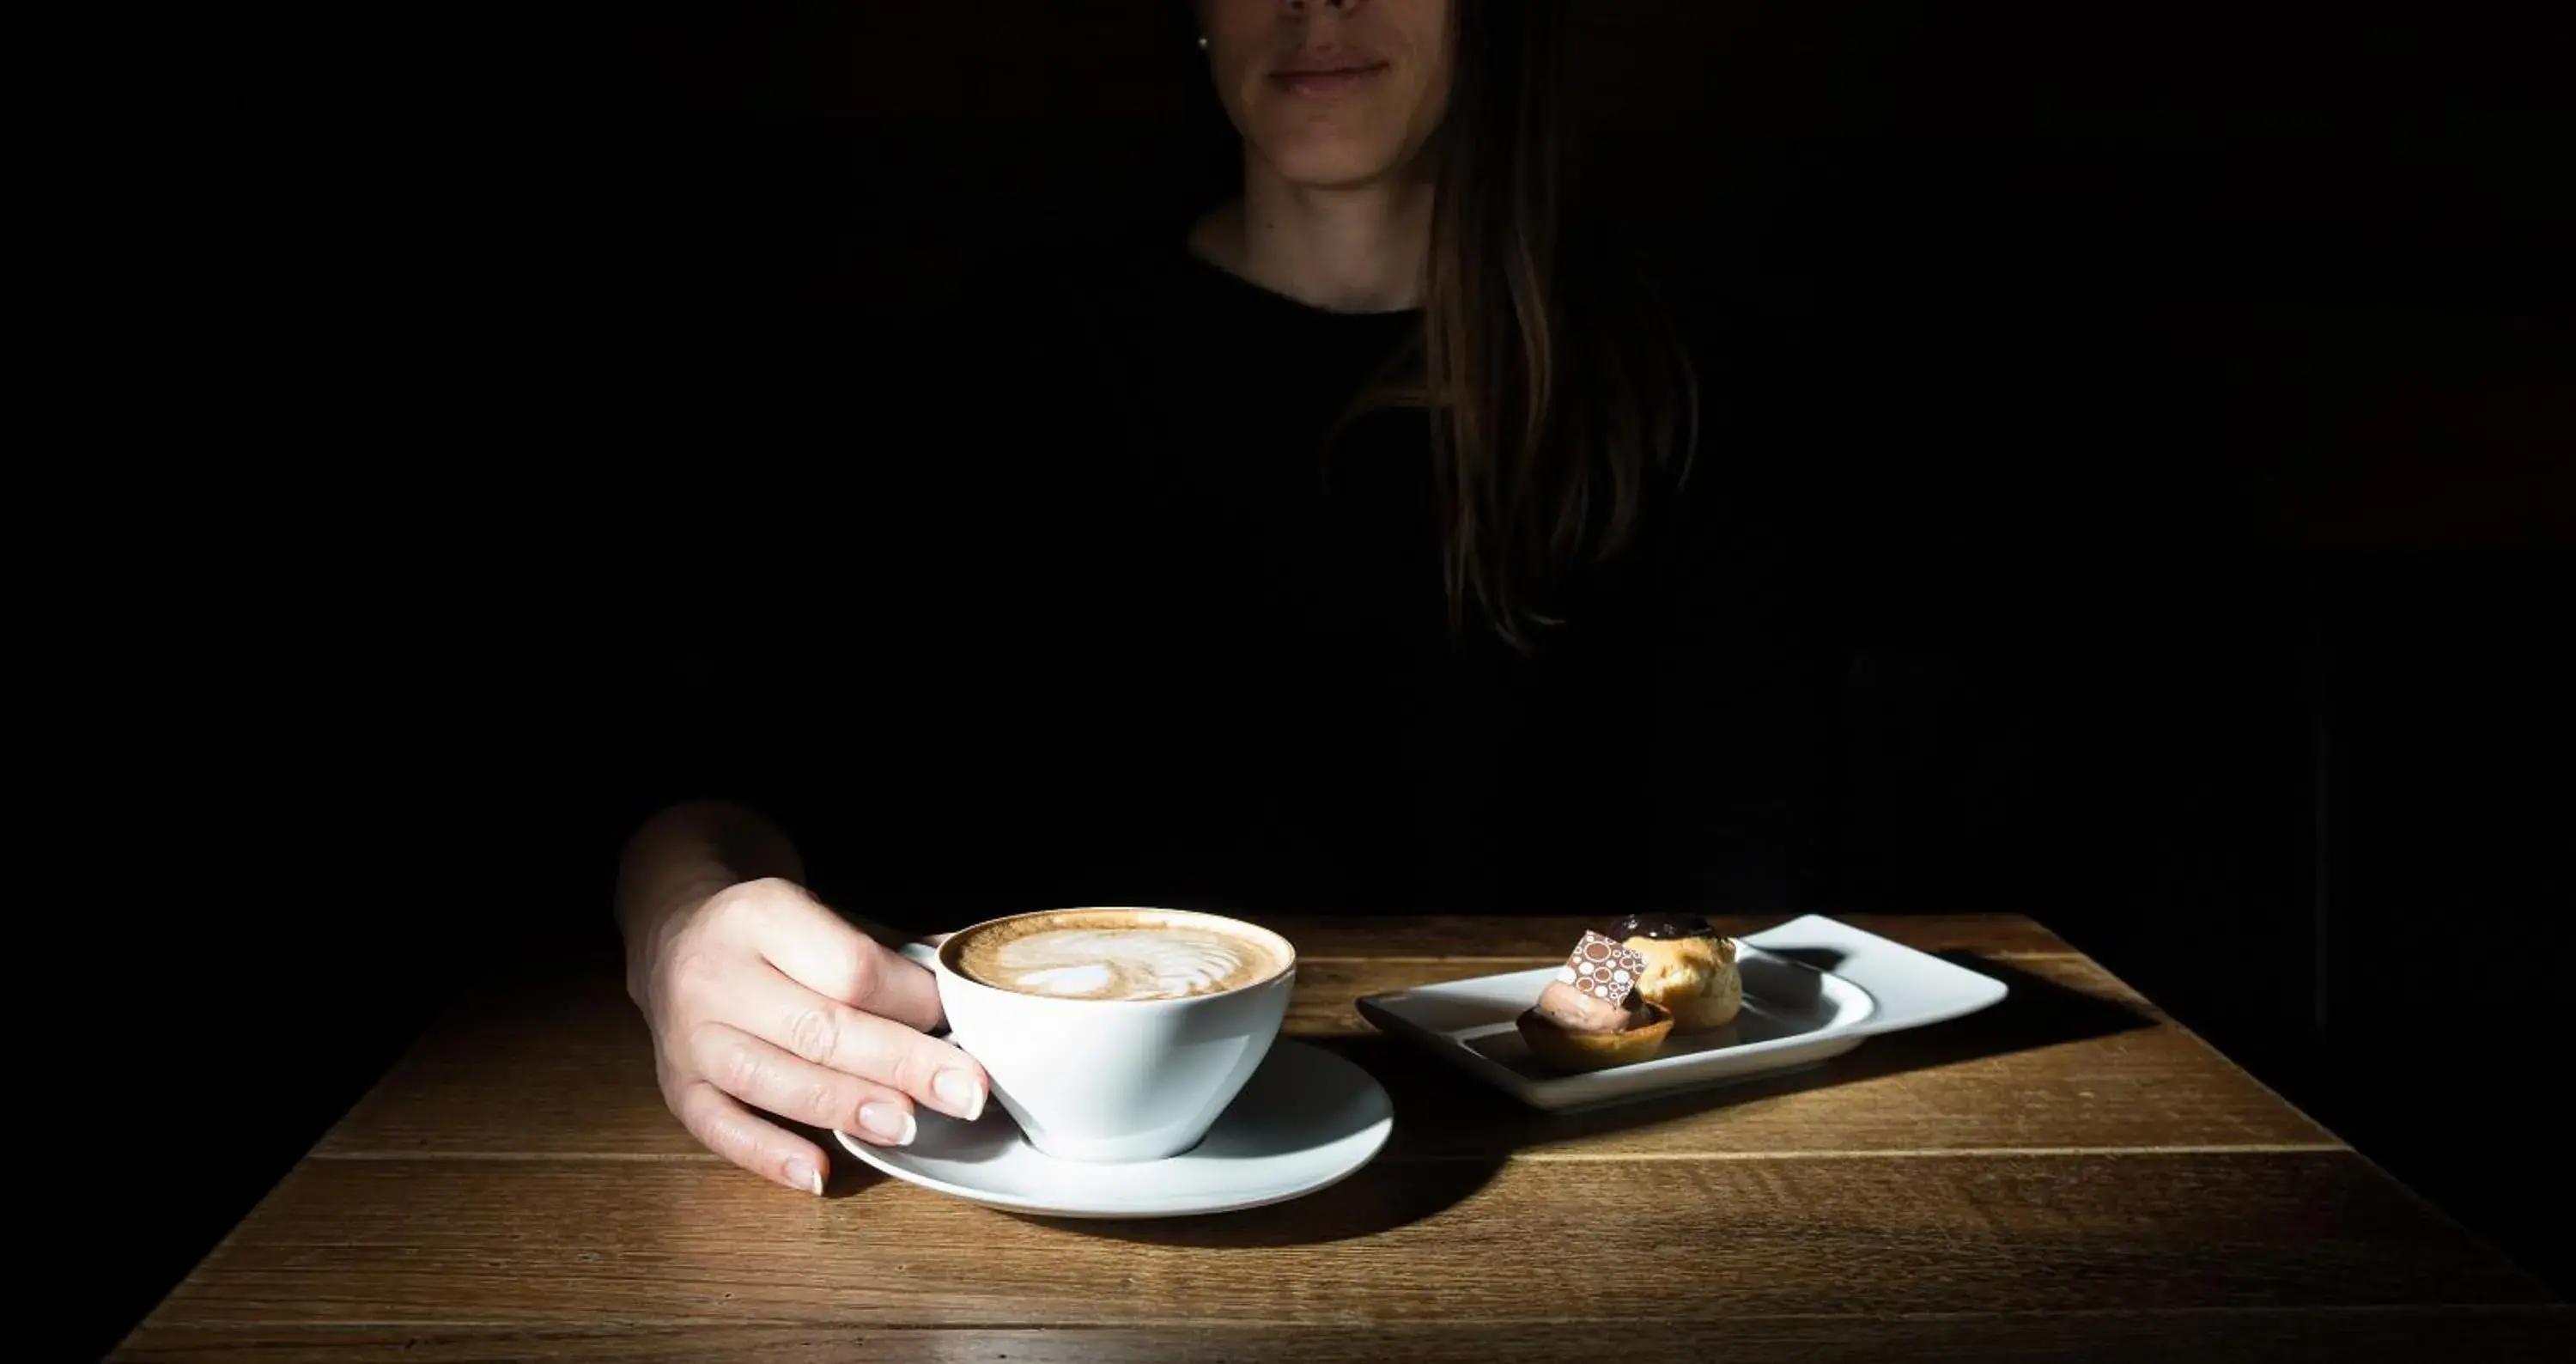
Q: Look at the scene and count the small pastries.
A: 2